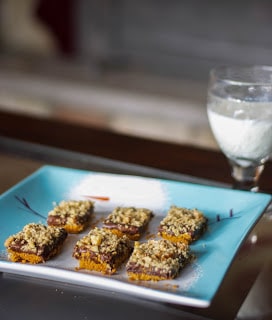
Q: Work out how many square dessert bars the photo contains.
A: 6